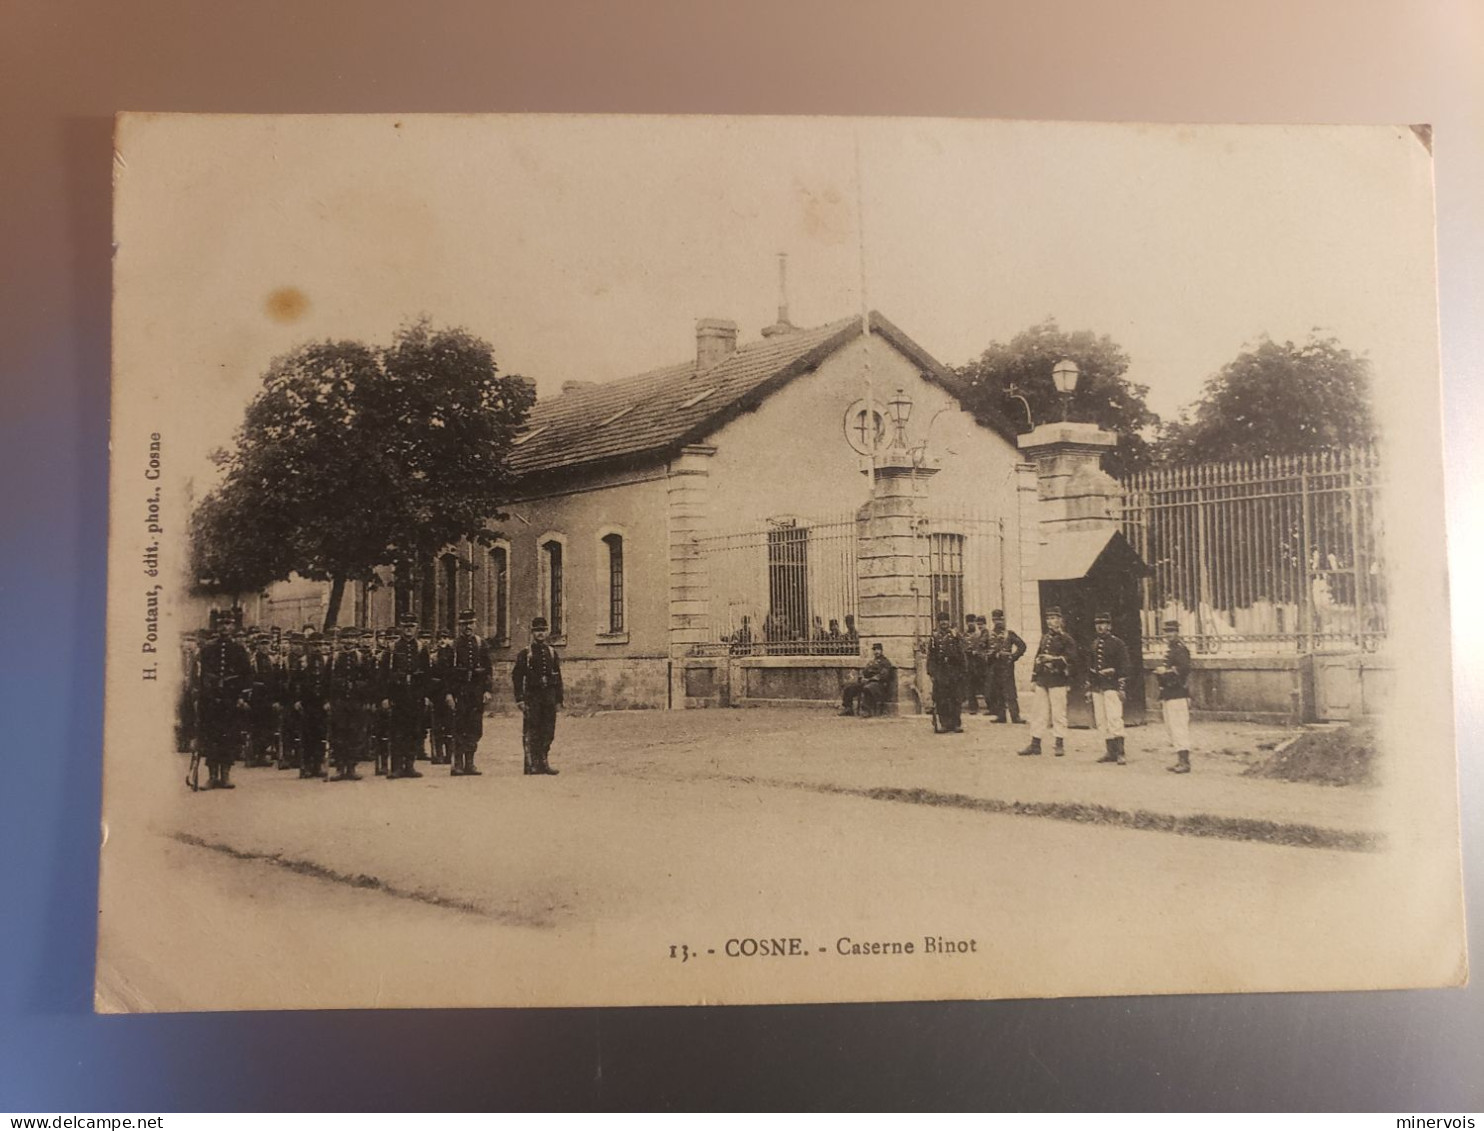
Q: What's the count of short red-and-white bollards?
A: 0